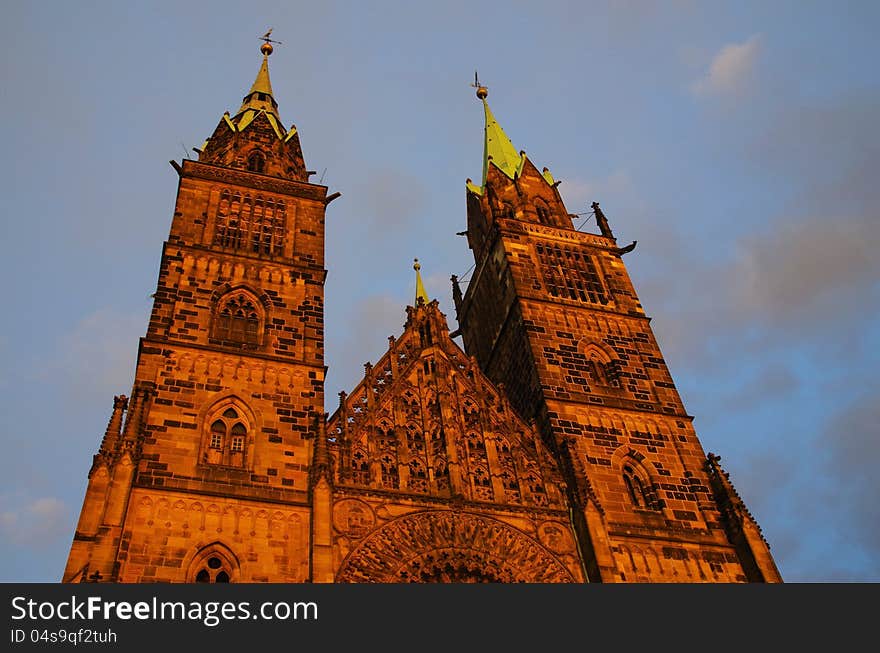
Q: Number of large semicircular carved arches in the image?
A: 1